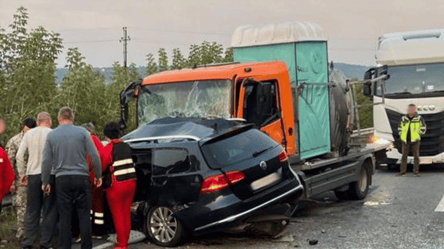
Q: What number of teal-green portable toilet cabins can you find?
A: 1